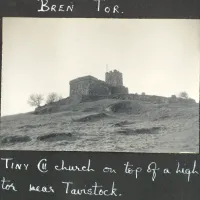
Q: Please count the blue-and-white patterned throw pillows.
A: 0